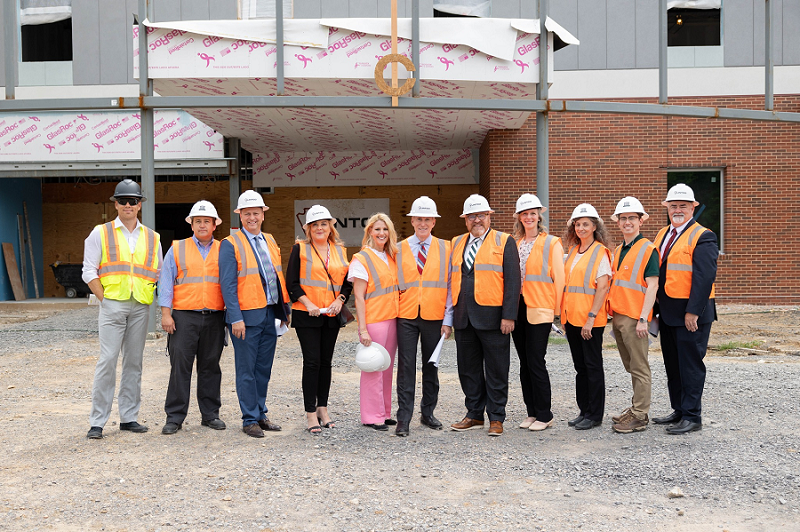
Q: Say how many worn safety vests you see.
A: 11